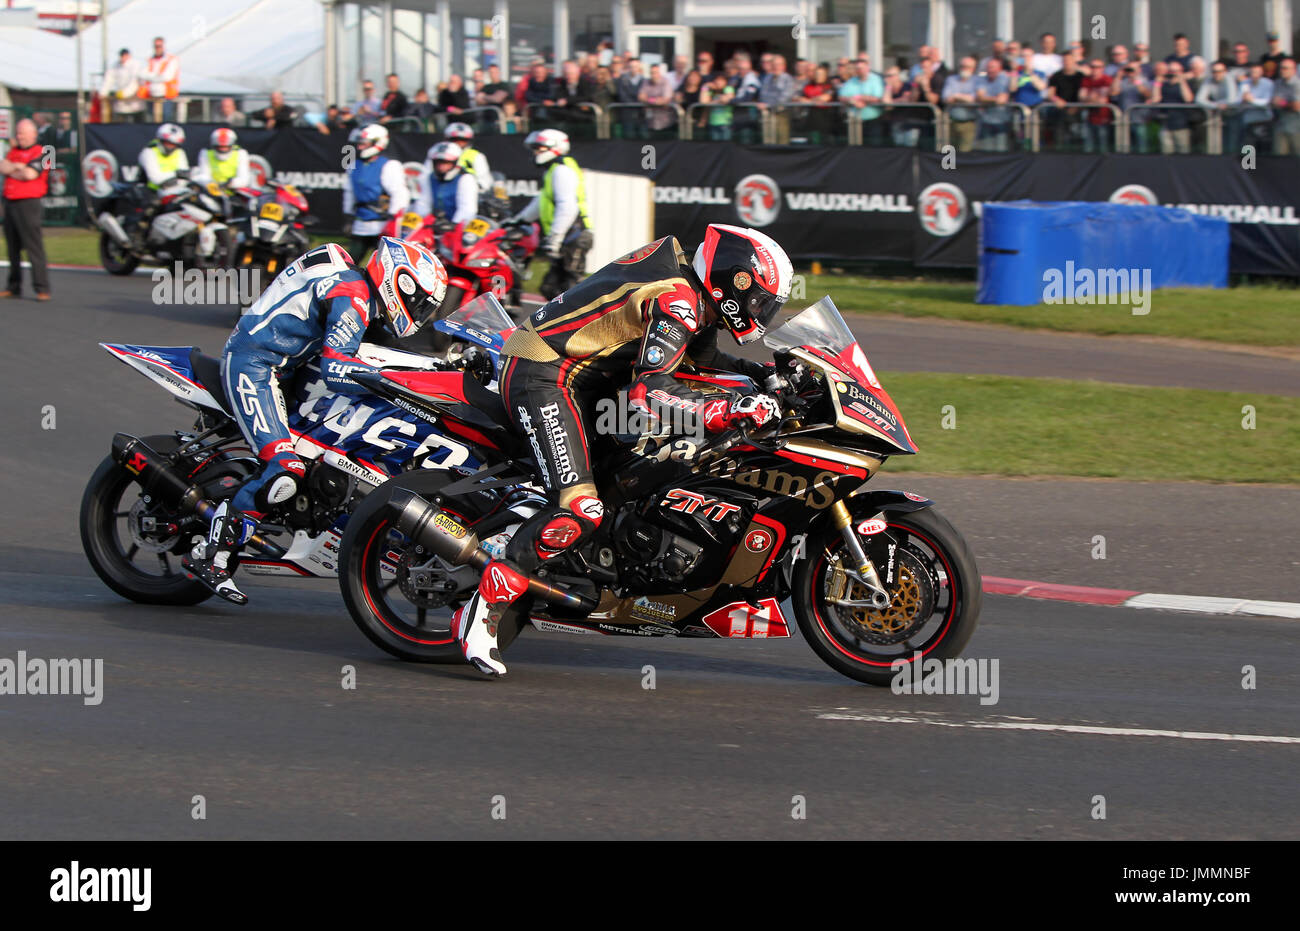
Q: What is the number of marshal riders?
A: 6